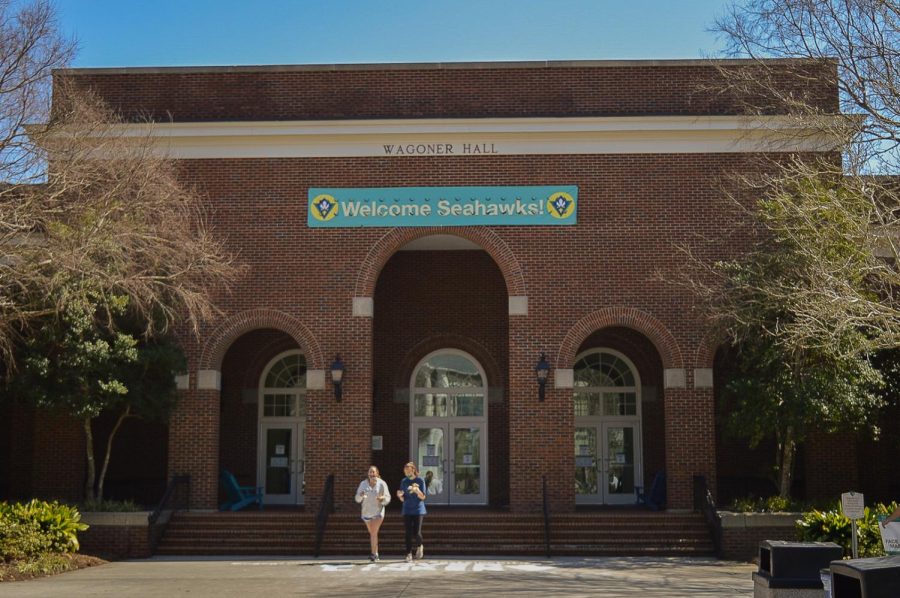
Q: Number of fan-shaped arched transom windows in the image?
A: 3